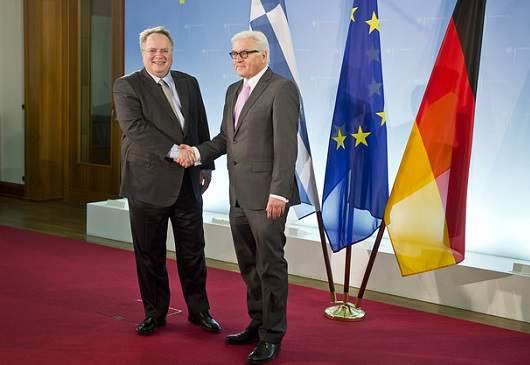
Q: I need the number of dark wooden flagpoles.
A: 3